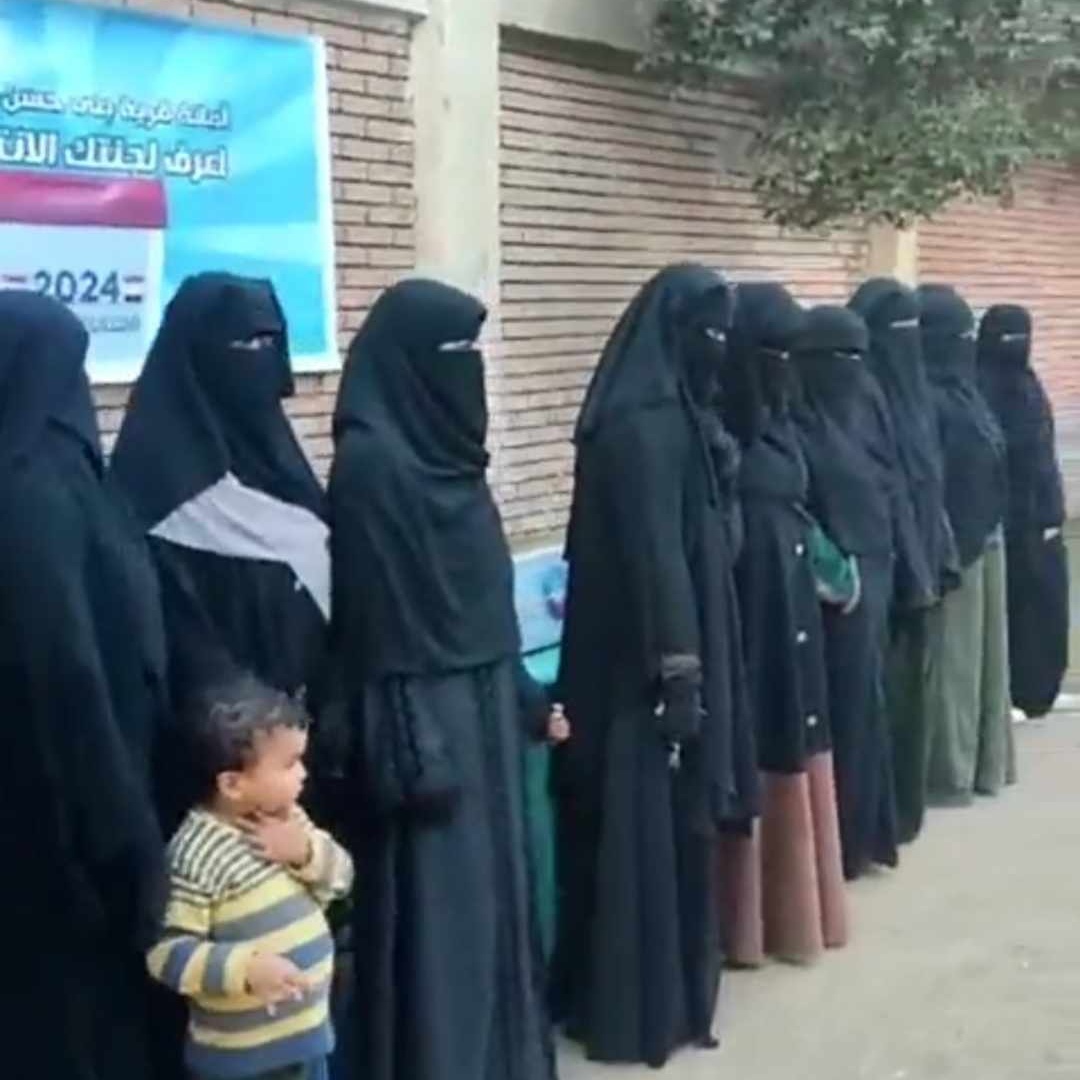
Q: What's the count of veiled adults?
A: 9